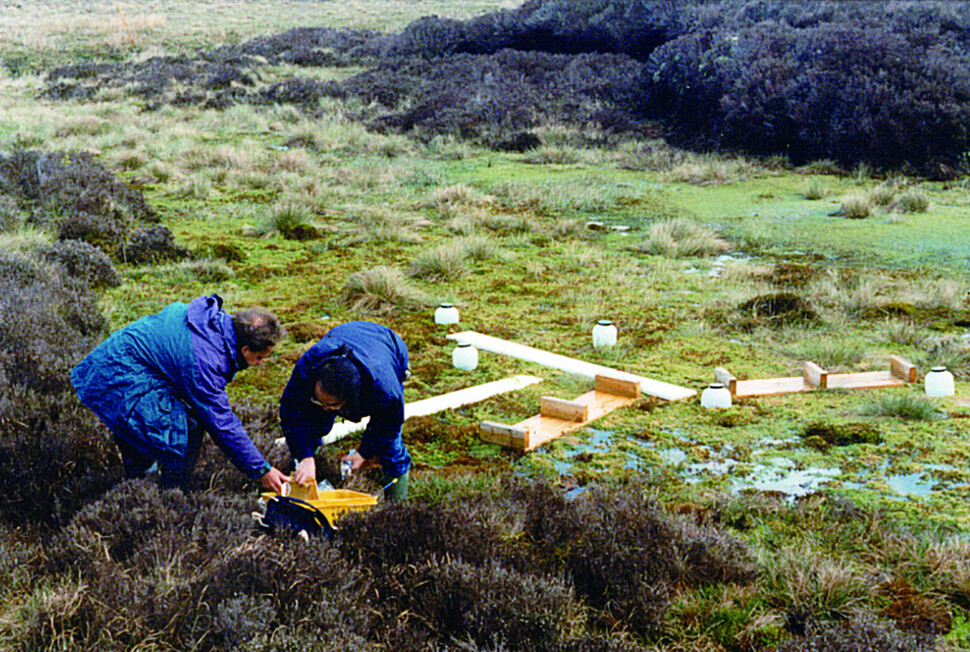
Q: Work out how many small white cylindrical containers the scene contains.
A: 5